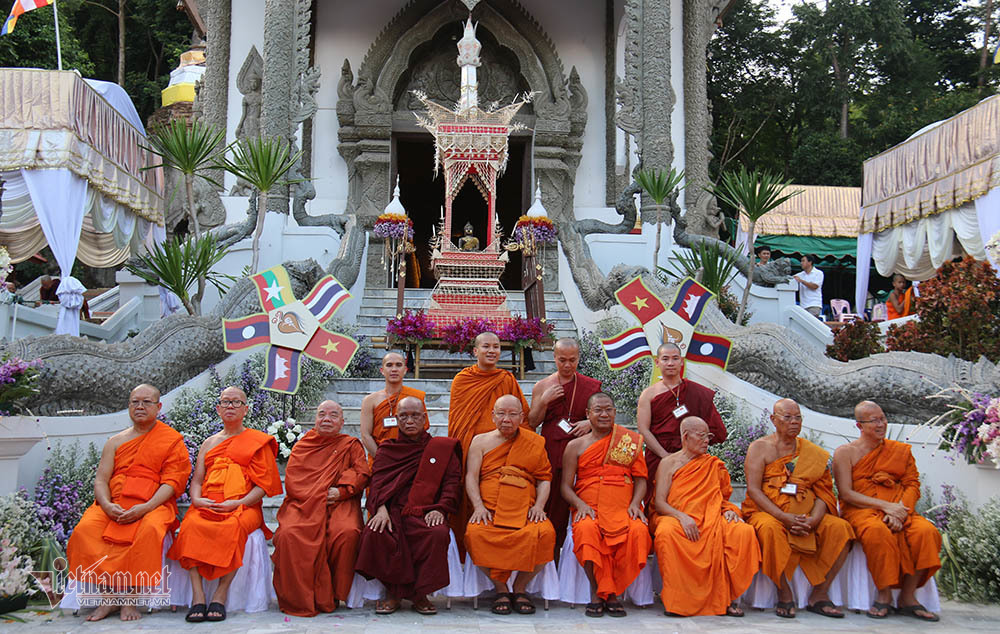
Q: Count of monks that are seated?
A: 9